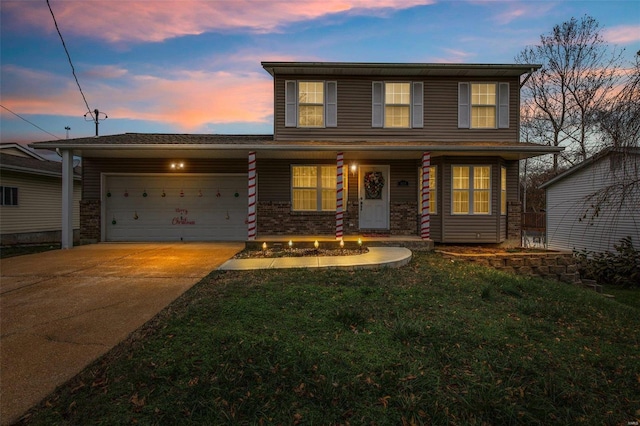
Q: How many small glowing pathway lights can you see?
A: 5